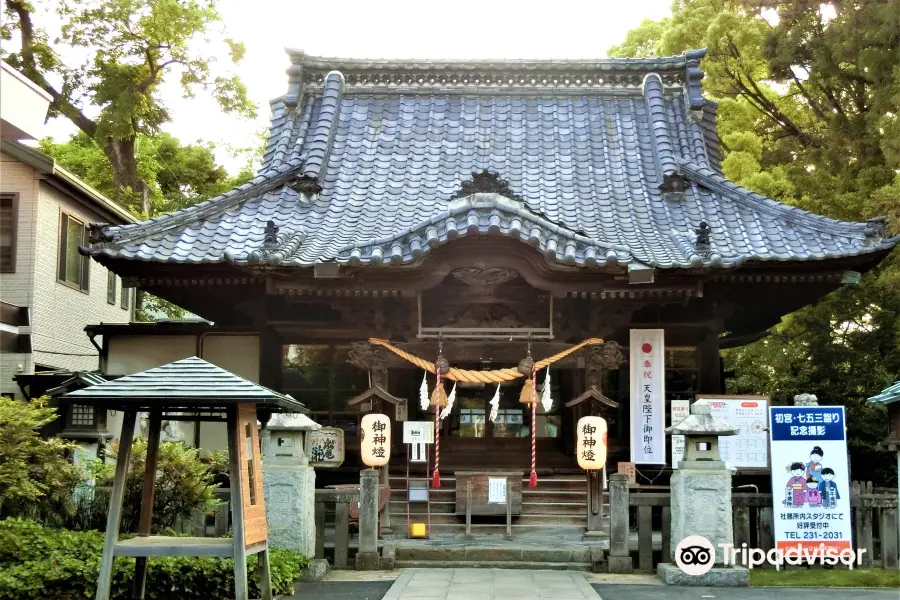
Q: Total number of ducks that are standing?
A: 0